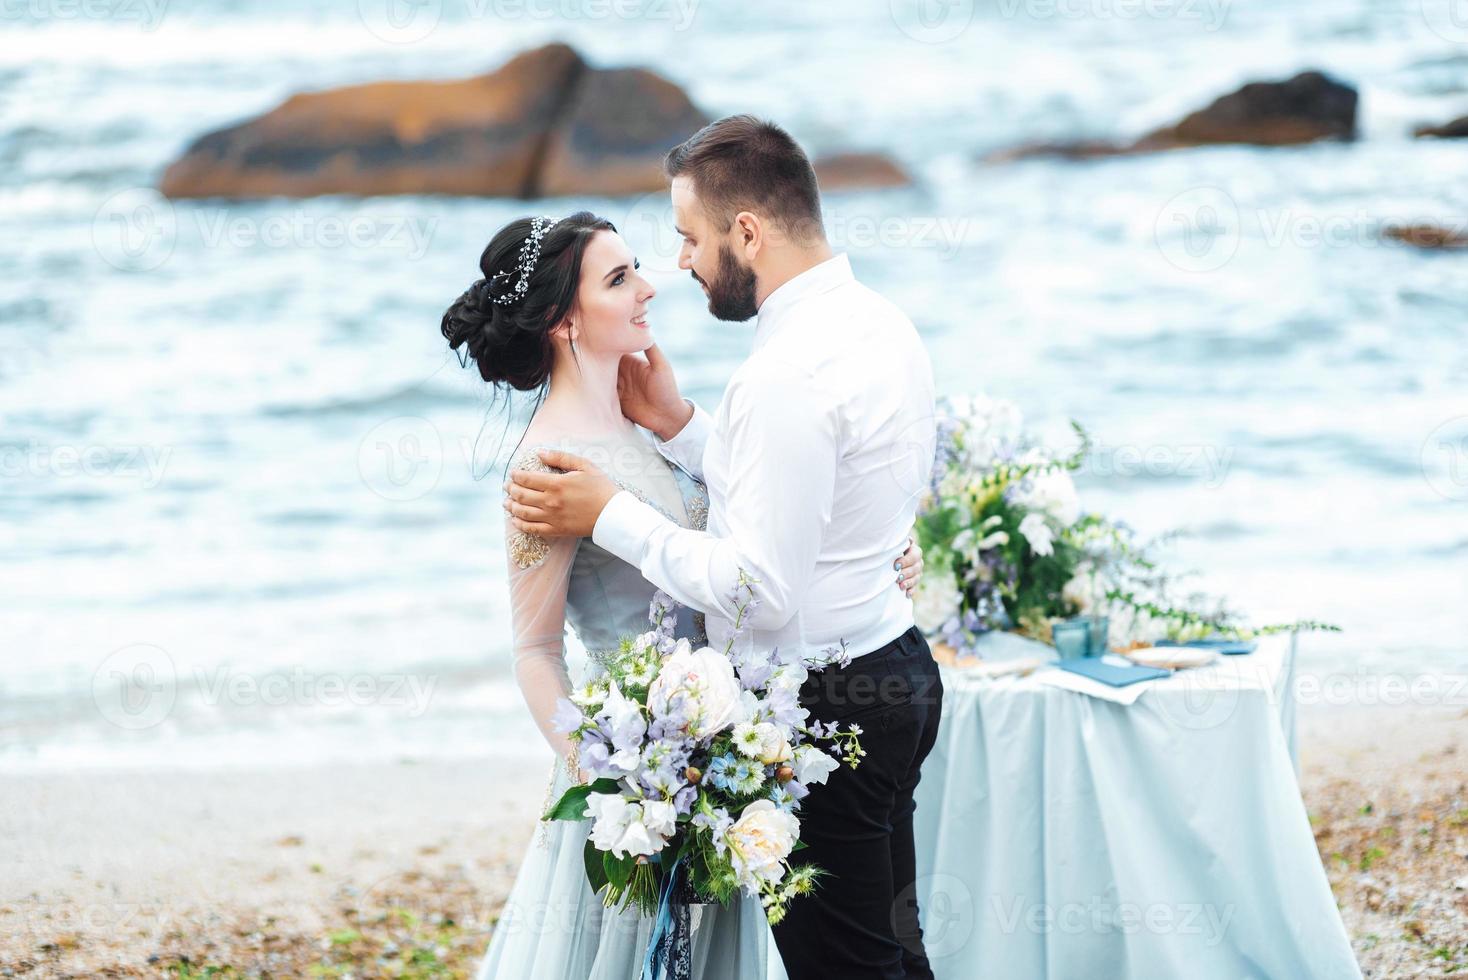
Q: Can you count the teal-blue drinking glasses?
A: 2